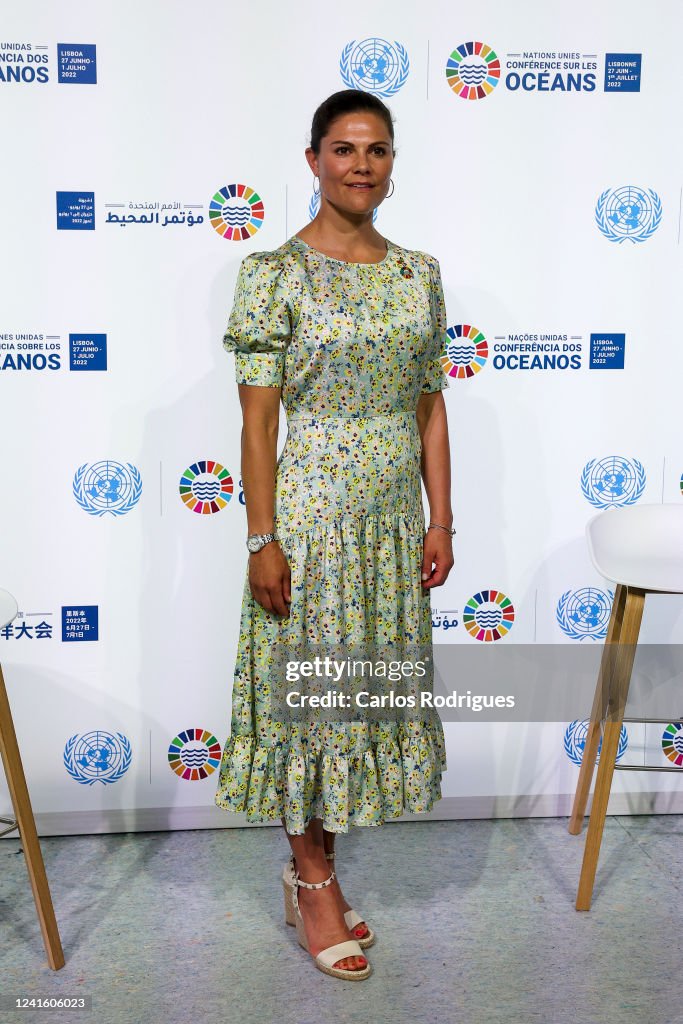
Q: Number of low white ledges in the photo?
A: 1